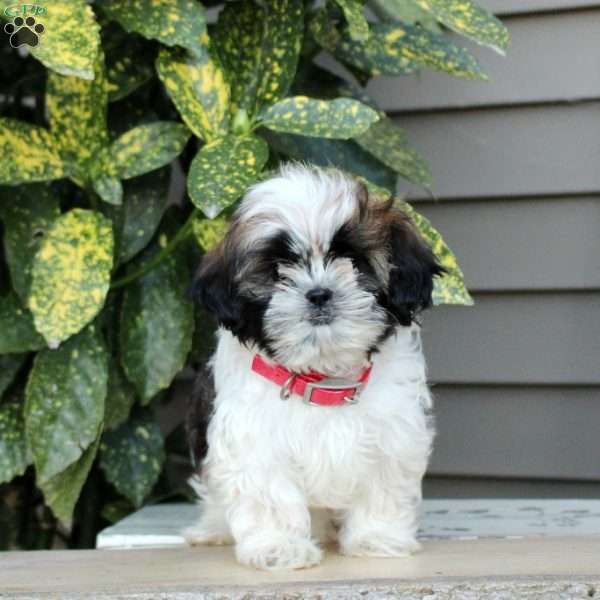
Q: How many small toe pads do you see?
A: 4